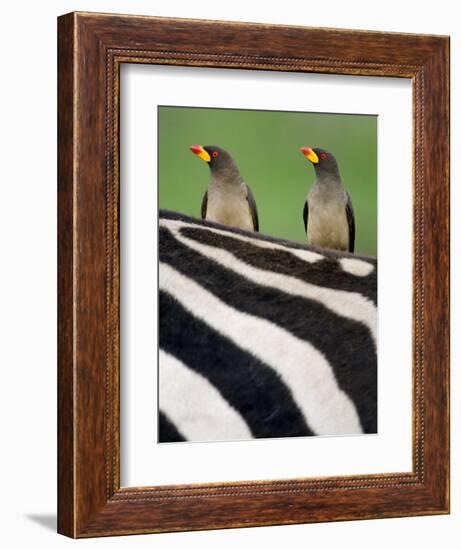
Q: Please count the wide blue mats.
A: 0